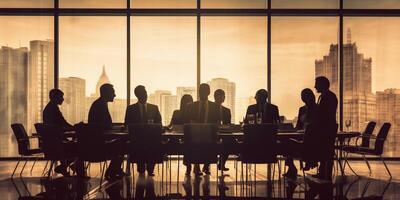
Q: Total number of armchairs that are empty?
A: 3